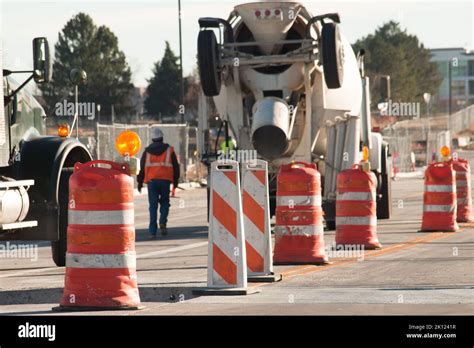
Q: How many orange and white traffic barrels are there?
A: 5